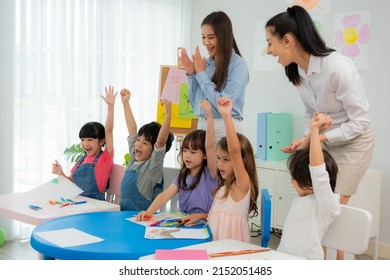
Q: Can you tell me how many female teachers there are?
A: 2